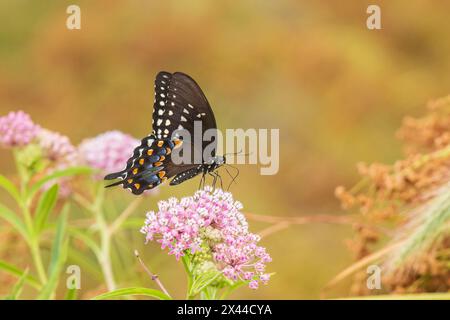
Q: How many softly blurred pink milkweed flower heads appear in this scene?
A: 3